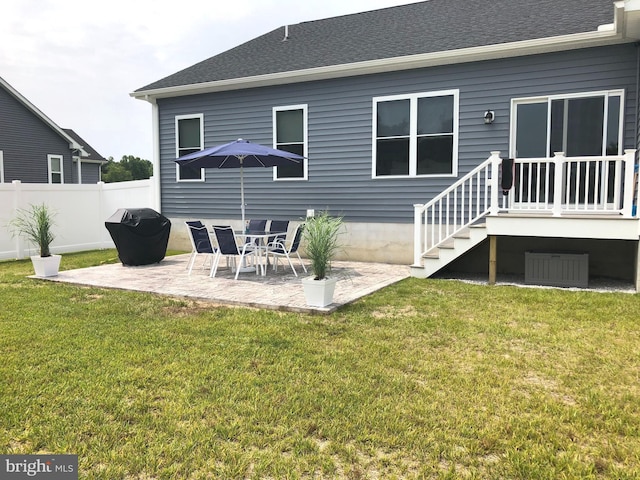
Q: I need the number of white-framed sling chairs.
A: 6